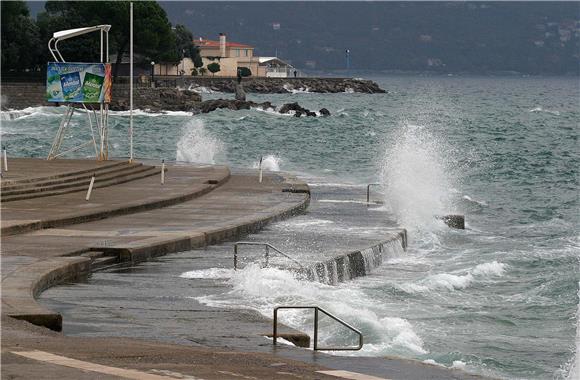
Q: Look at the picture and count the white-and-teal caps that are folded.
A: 0